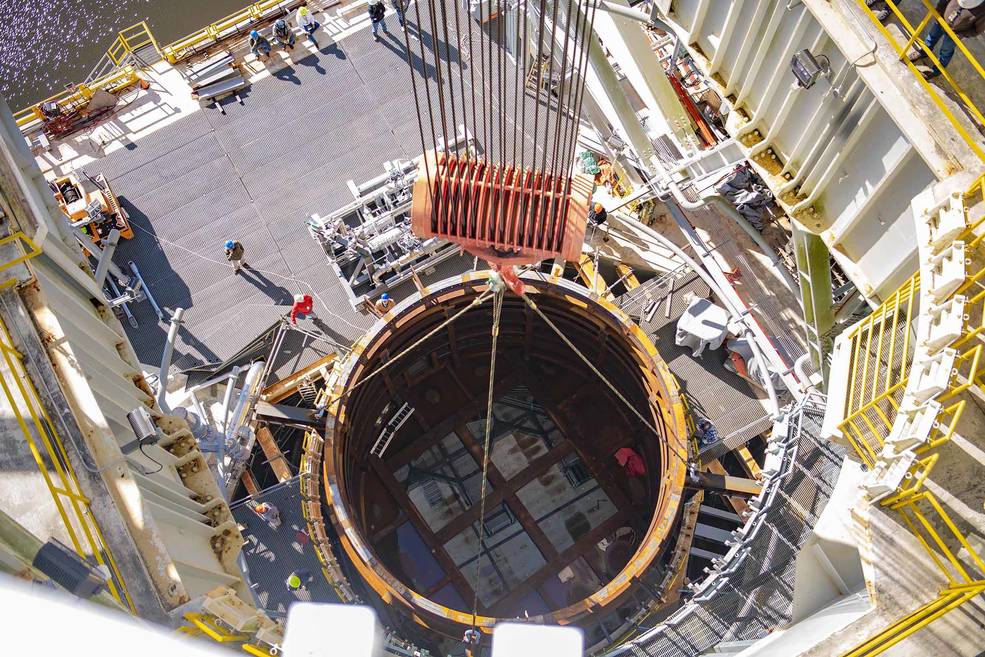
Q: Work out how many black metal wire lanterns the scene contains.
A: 0